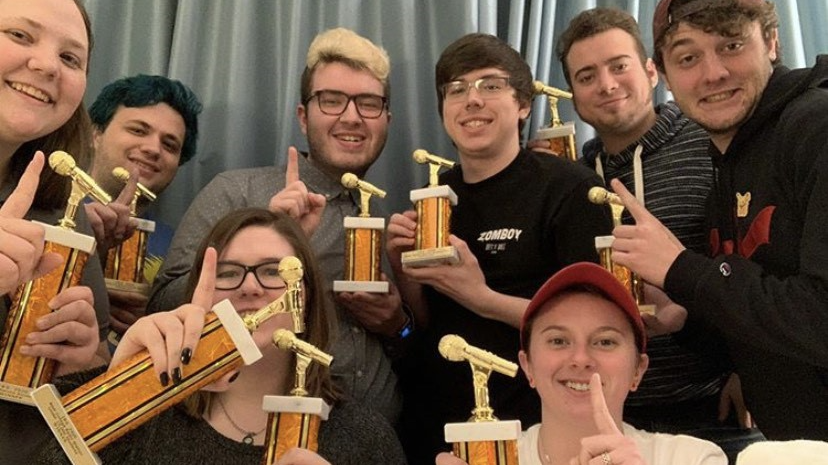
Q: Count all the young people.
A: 8